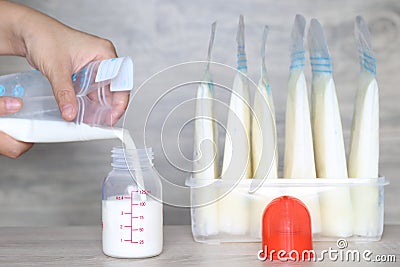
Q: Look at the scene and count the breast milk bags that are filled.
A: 6